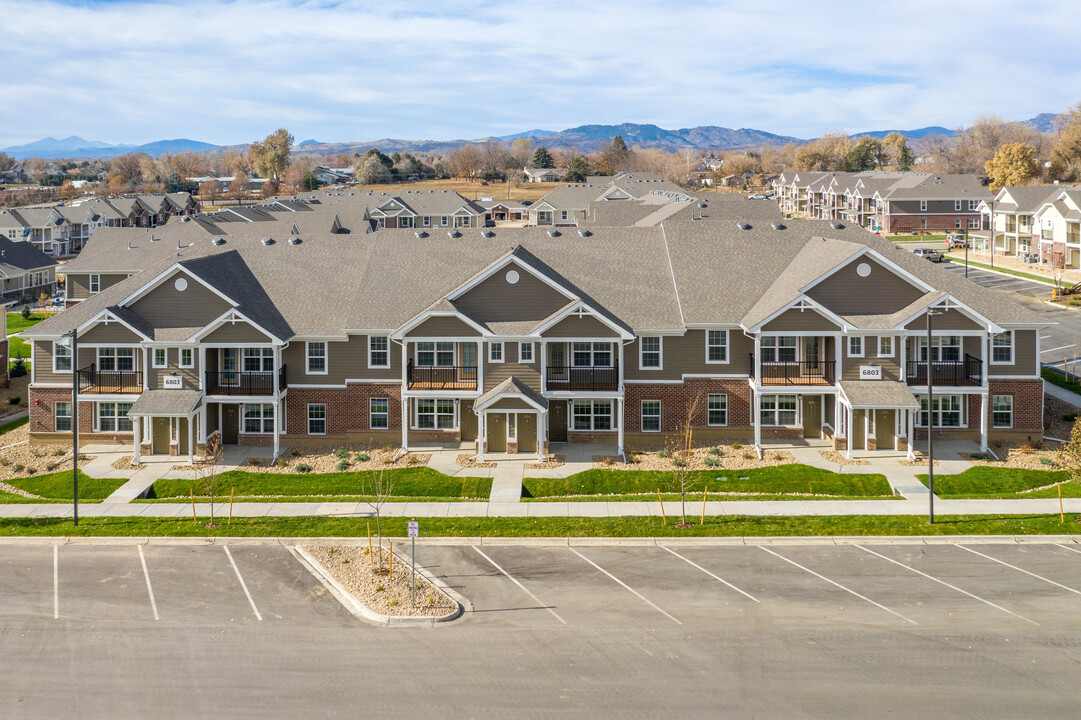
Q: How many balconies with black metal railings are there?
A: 6